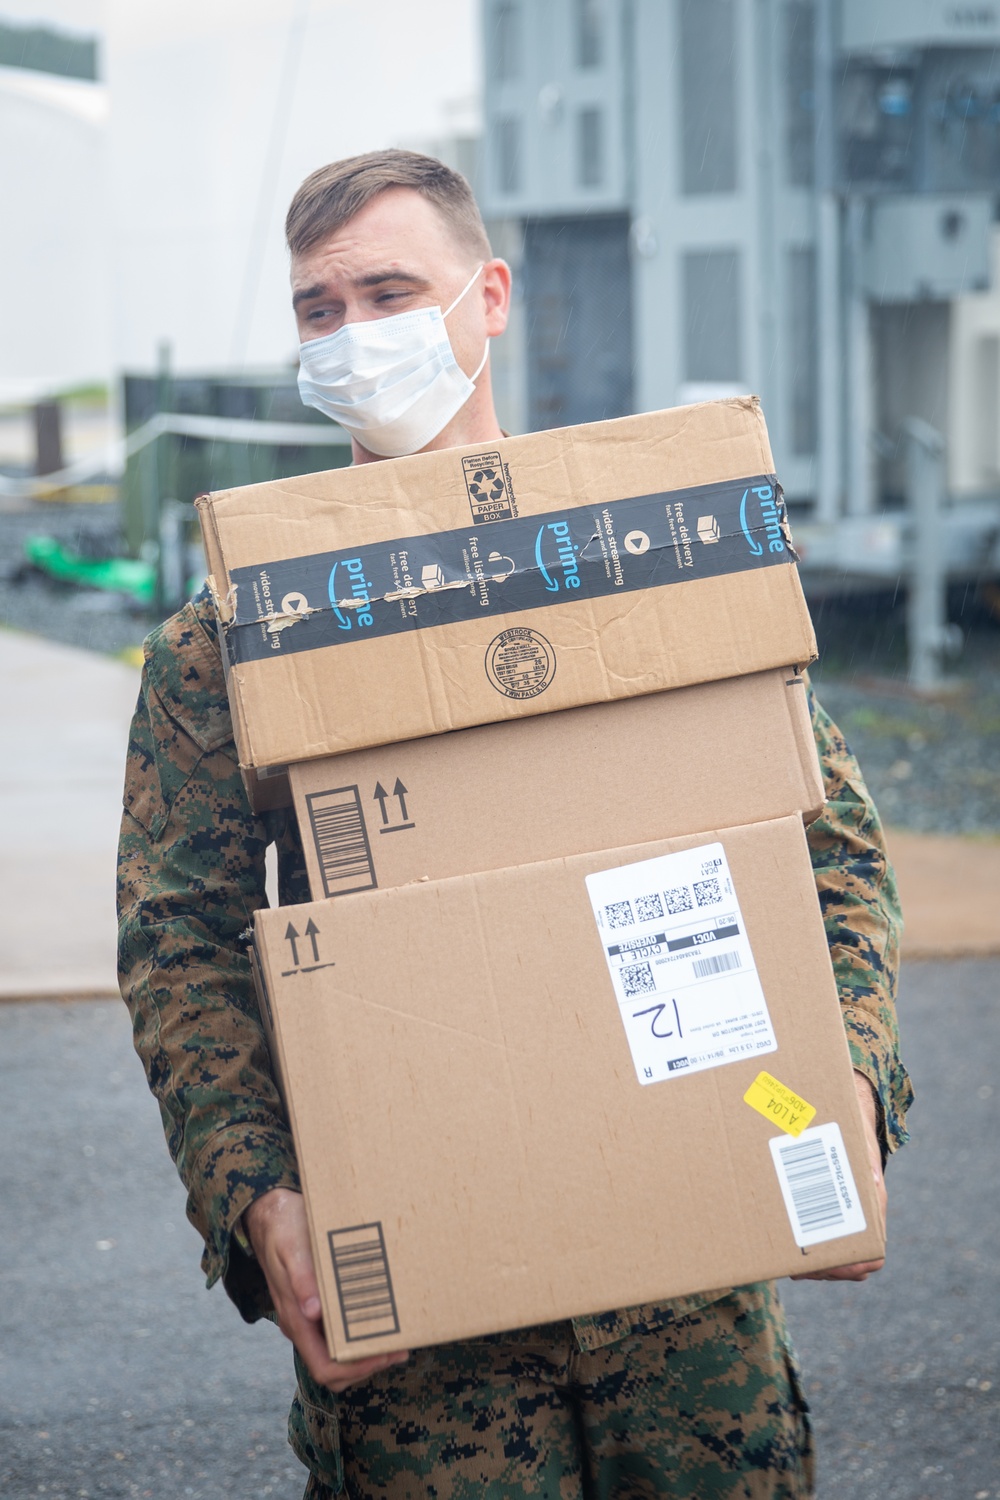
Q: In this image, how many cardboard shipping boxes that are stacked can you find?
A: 3